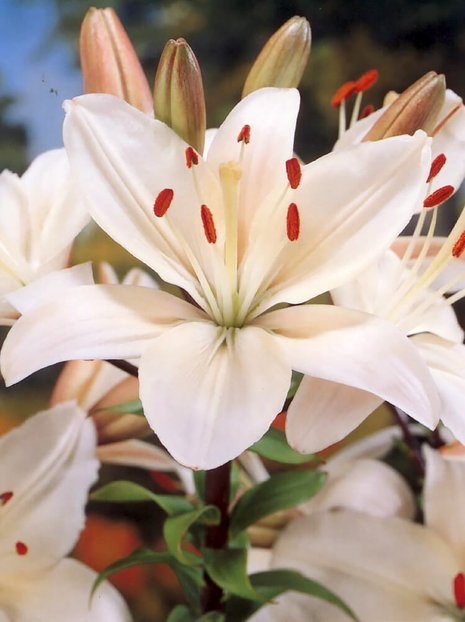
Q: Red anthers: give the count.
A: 15